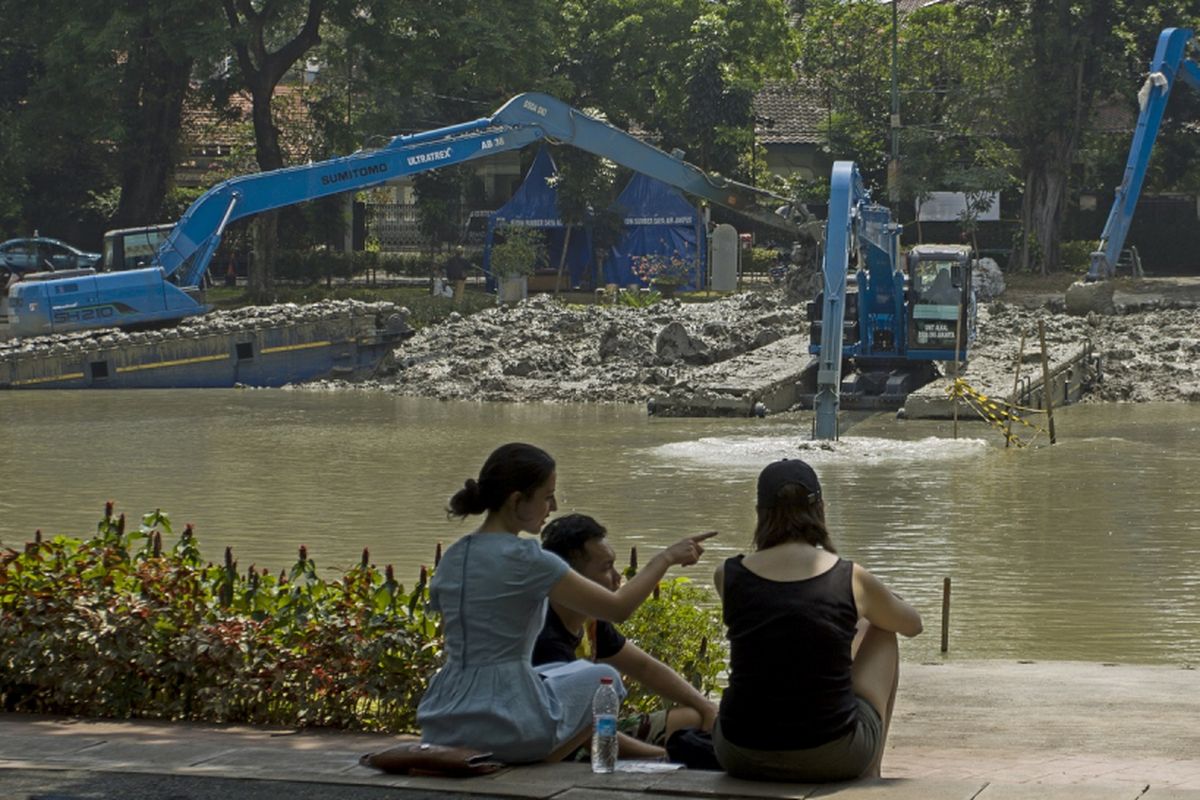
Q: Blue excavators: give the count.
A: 3